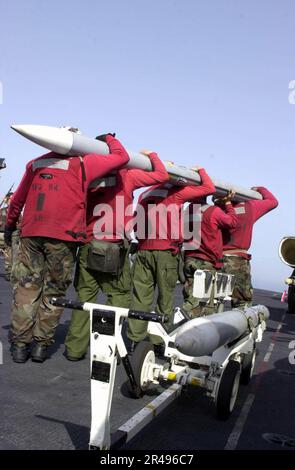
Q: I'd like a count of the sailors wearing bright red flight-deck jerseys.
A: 5